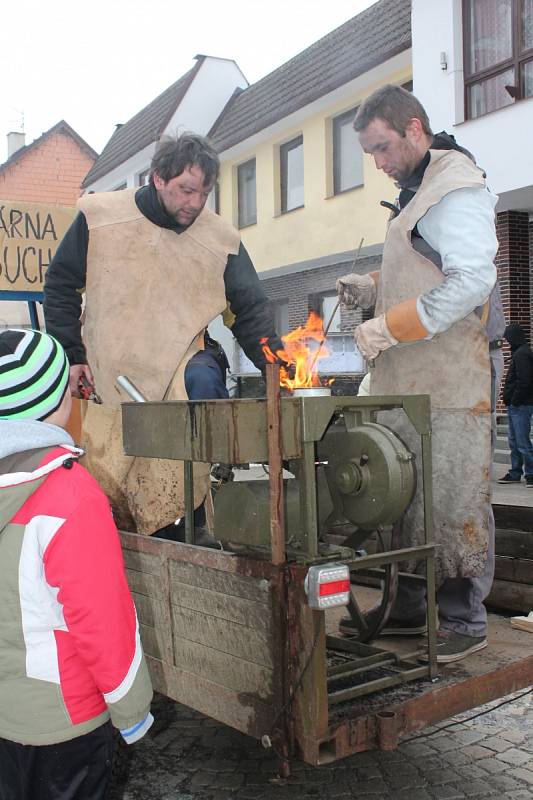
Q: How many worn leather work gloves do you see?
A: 2